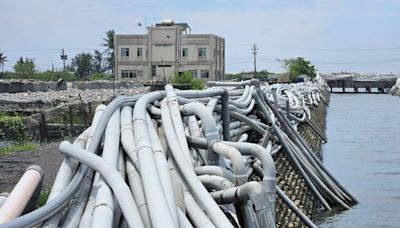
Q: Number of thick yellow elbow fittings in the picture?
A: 0